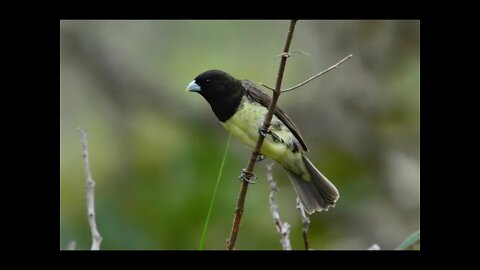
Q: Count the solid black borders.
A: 4